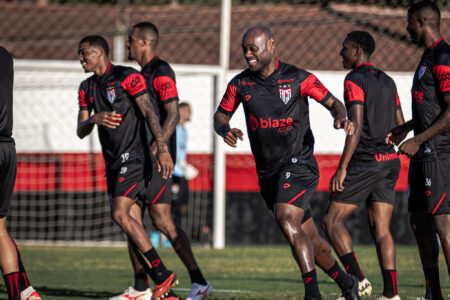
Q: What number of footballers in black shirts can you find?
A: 6